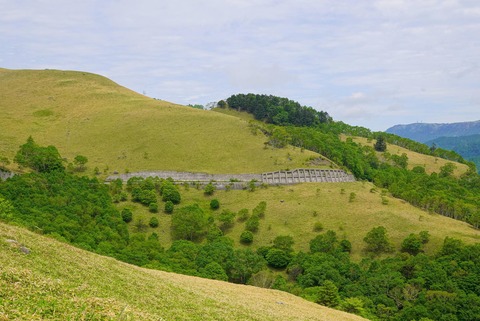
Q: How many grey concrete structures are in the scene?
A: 1